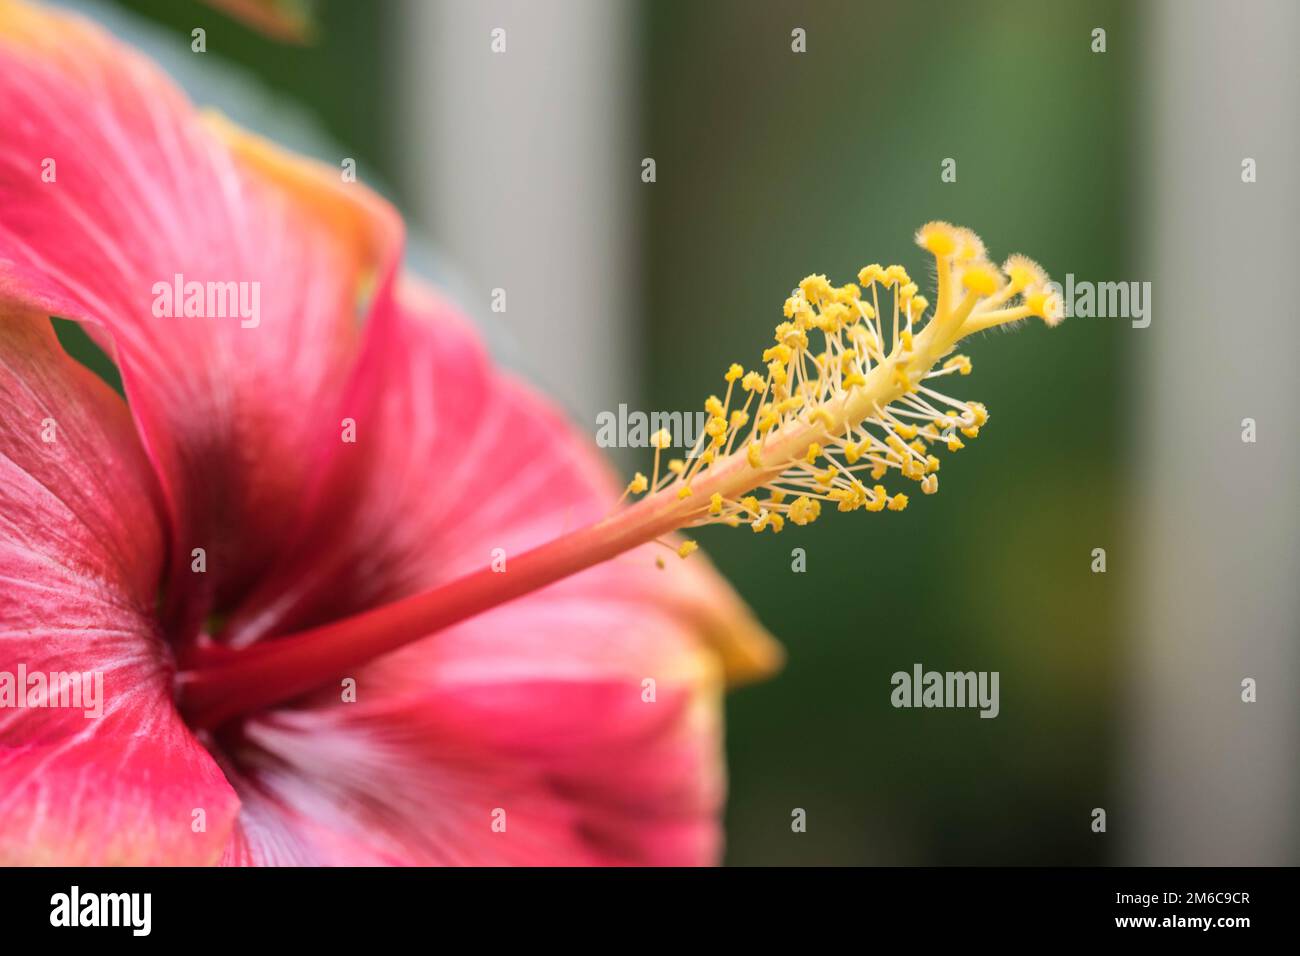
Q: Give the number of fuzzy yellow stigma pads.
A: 5